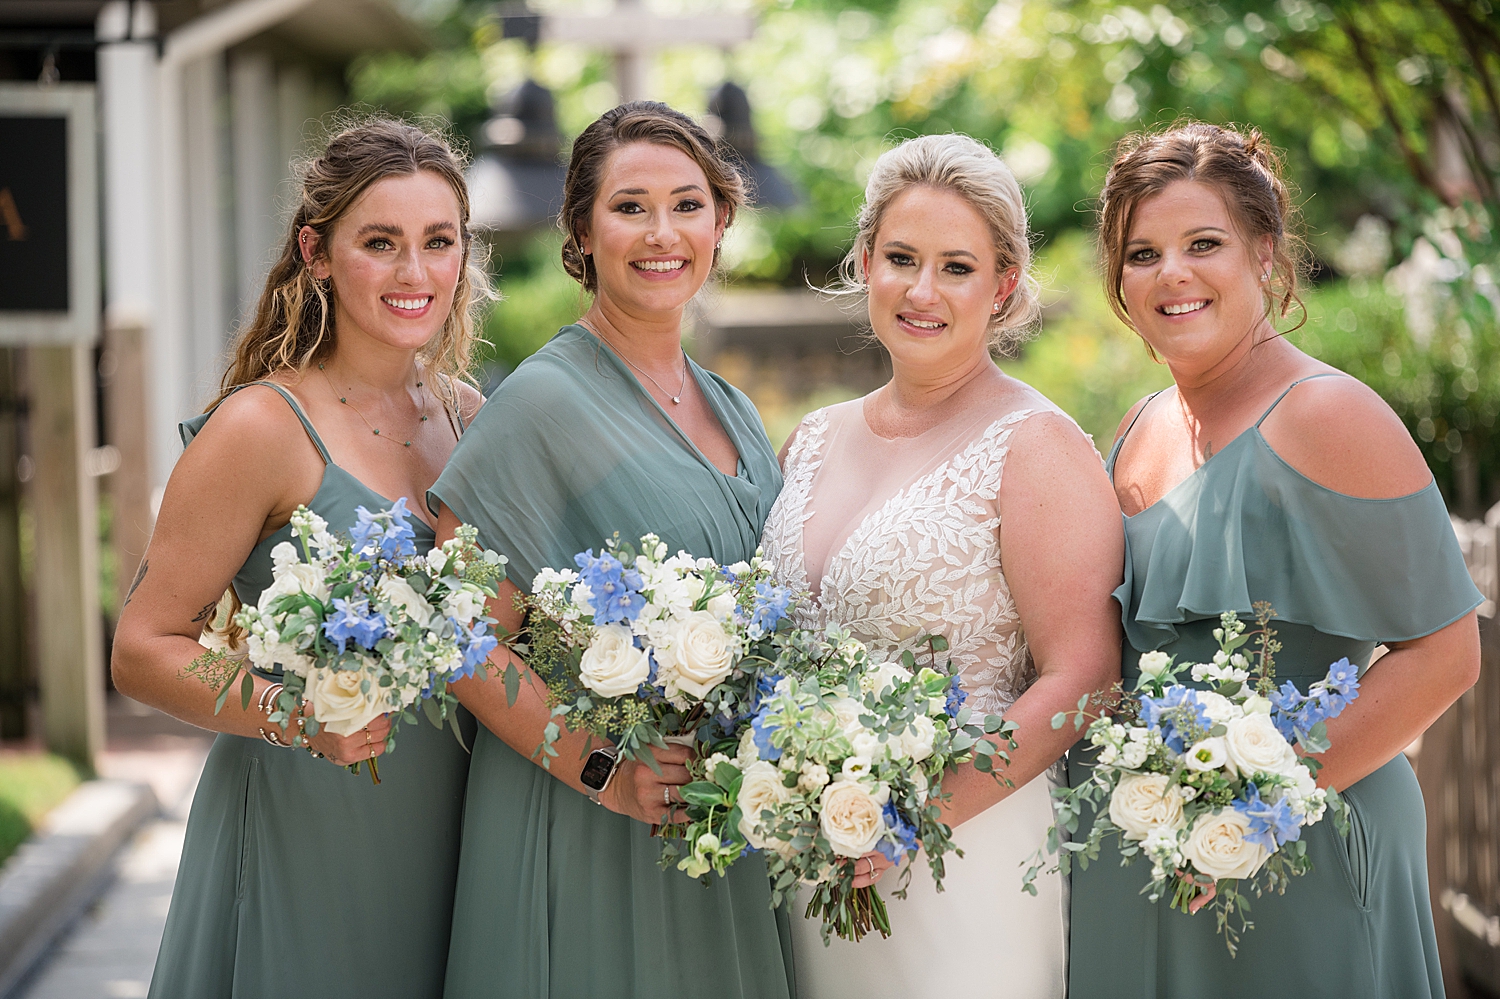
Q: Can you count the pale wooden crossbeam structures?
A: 1